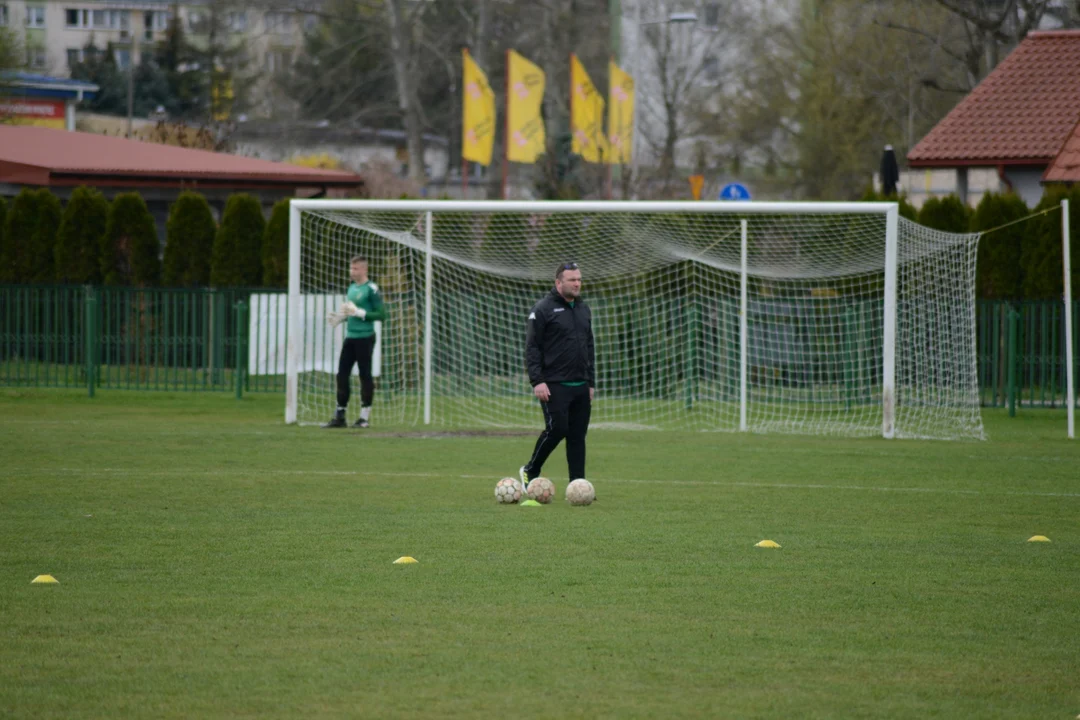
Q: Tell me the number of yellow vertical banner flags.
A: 4